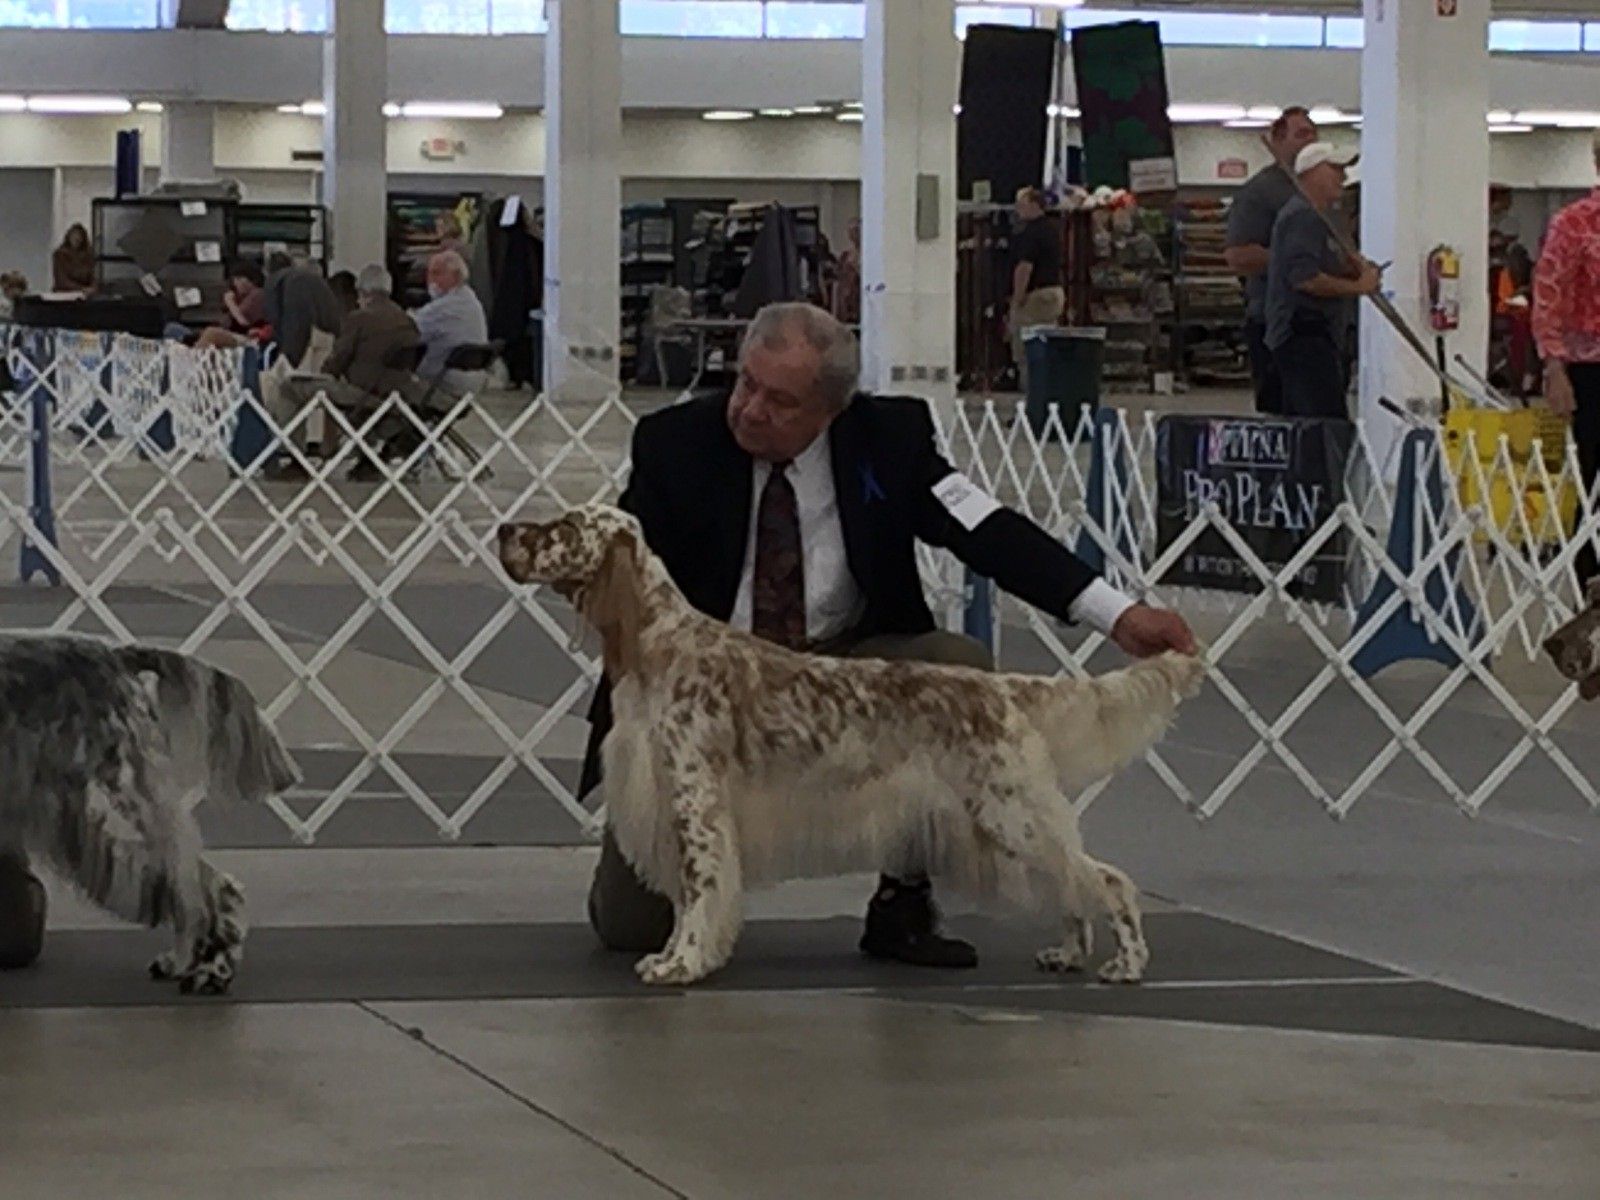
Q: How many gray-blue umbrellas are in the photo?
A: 0